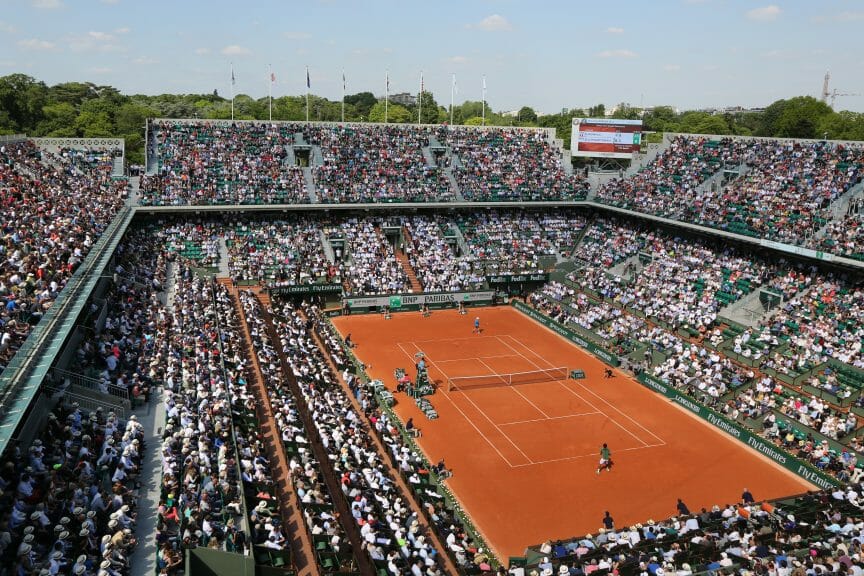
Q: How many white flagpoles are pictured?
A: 8